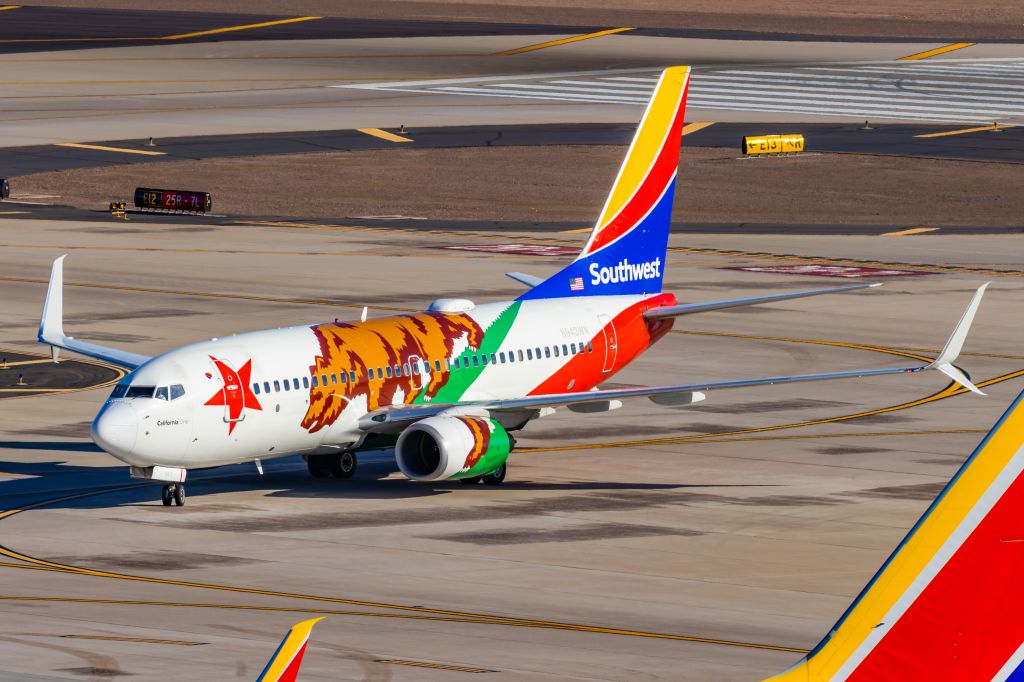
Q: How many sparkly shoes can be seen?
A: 0